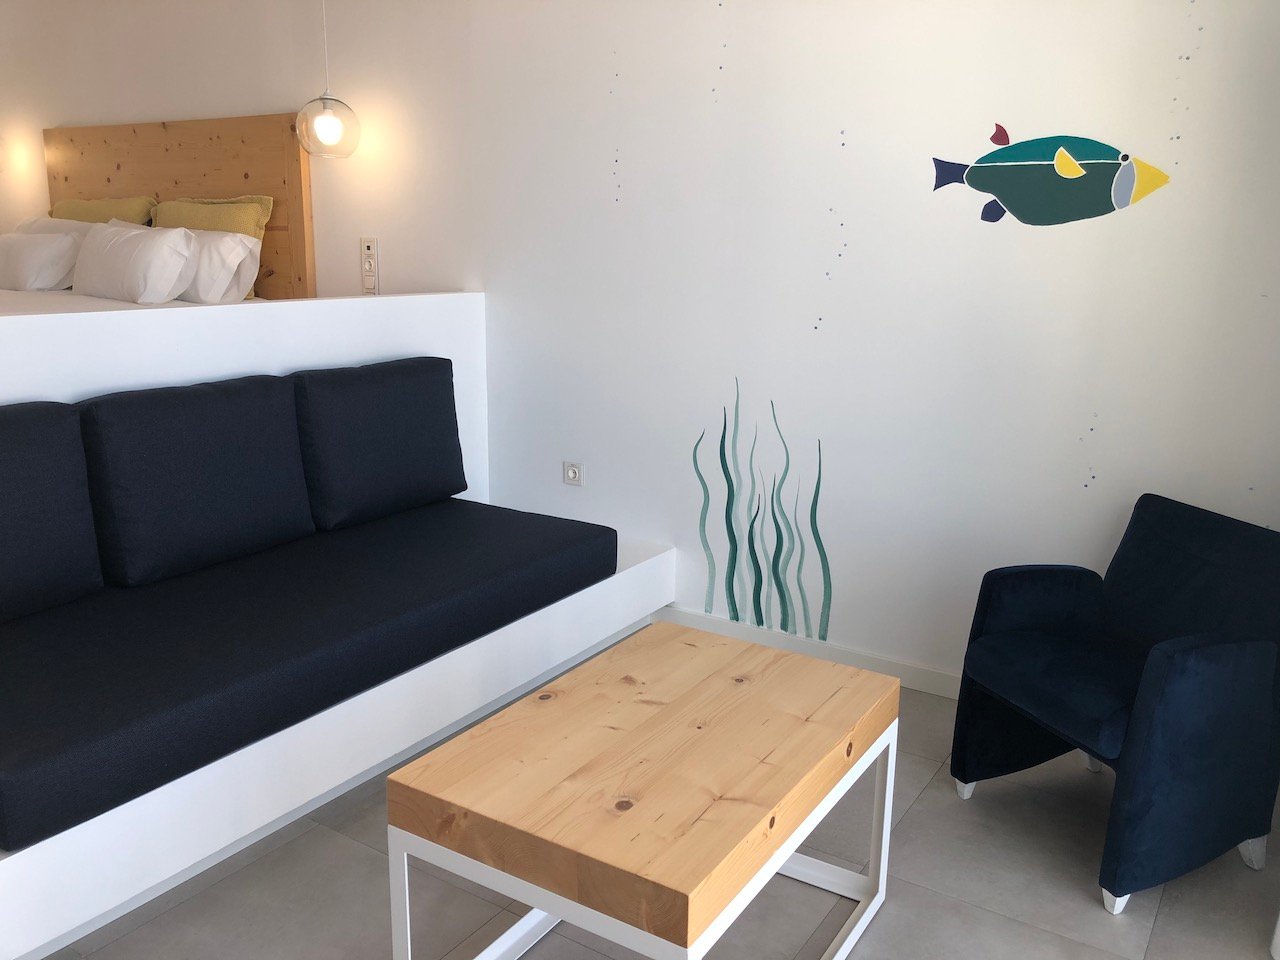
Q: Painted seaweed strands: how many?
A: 10